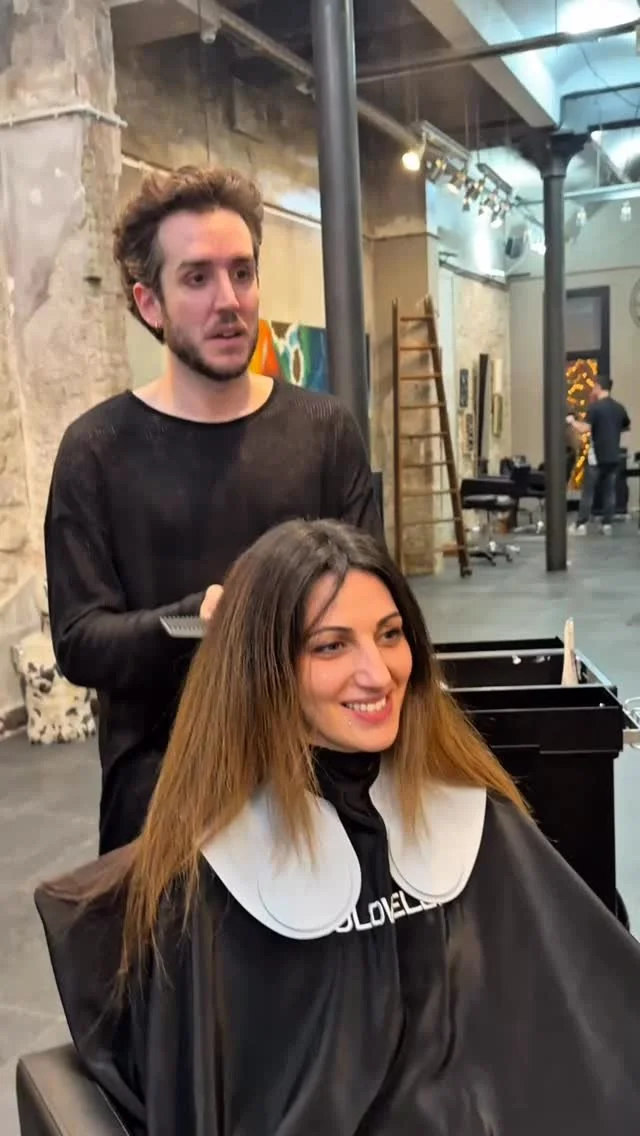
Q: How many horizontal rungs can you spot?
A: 9